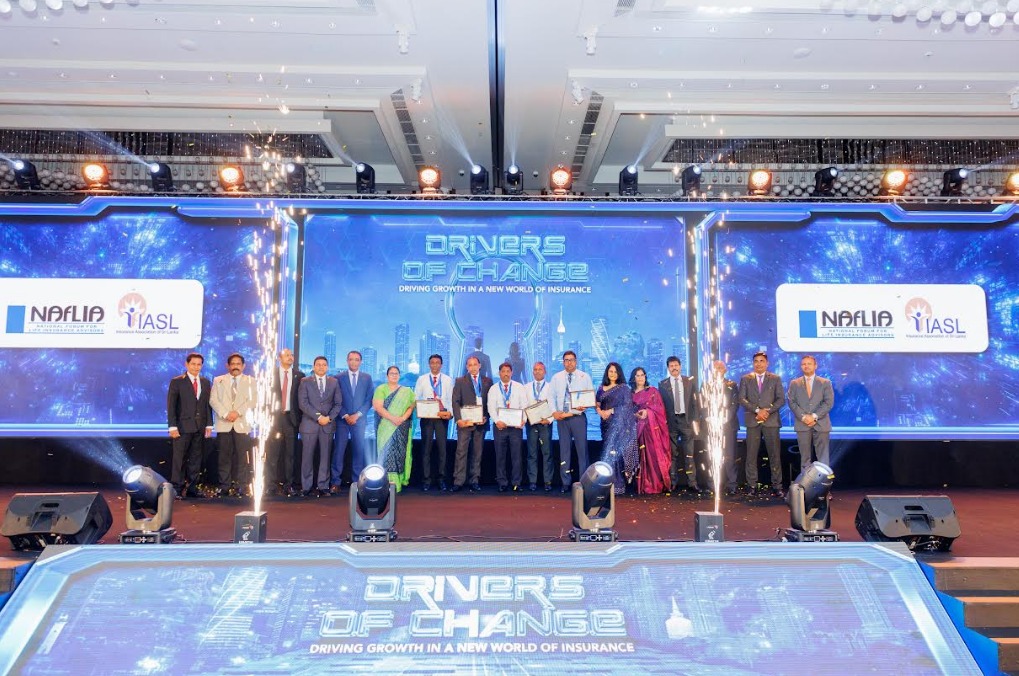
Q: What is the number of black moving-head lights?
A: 14